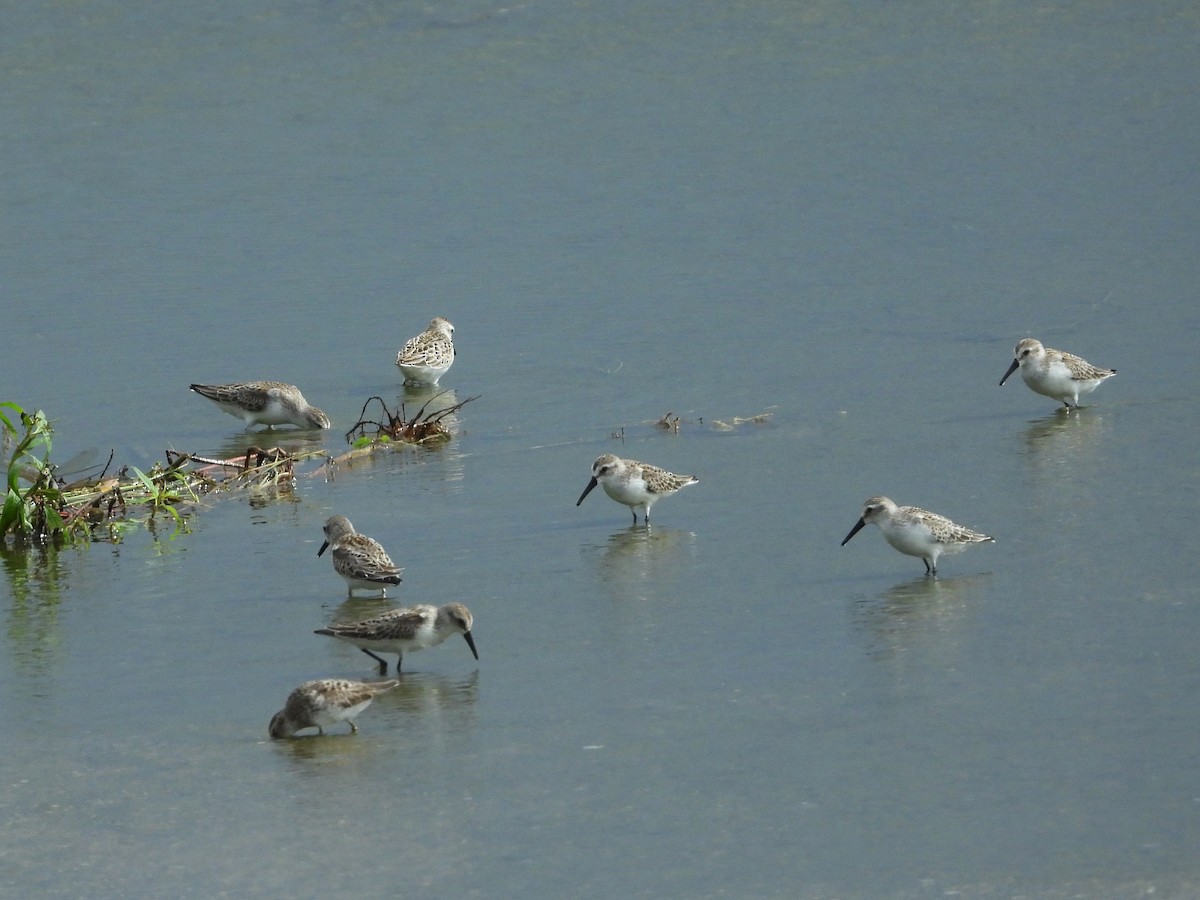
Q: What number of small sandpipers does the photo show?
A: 8